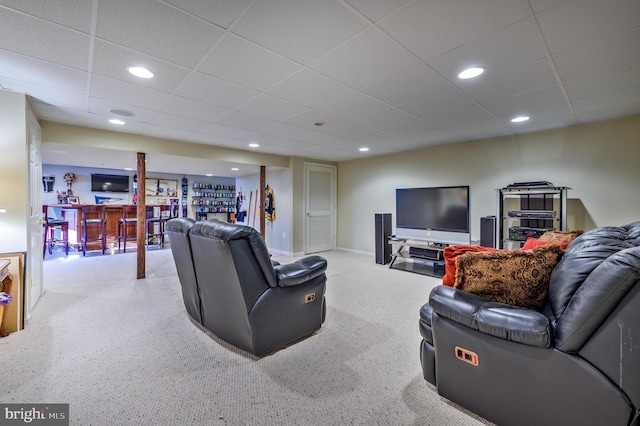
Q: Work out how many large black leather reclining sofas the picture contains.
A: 2